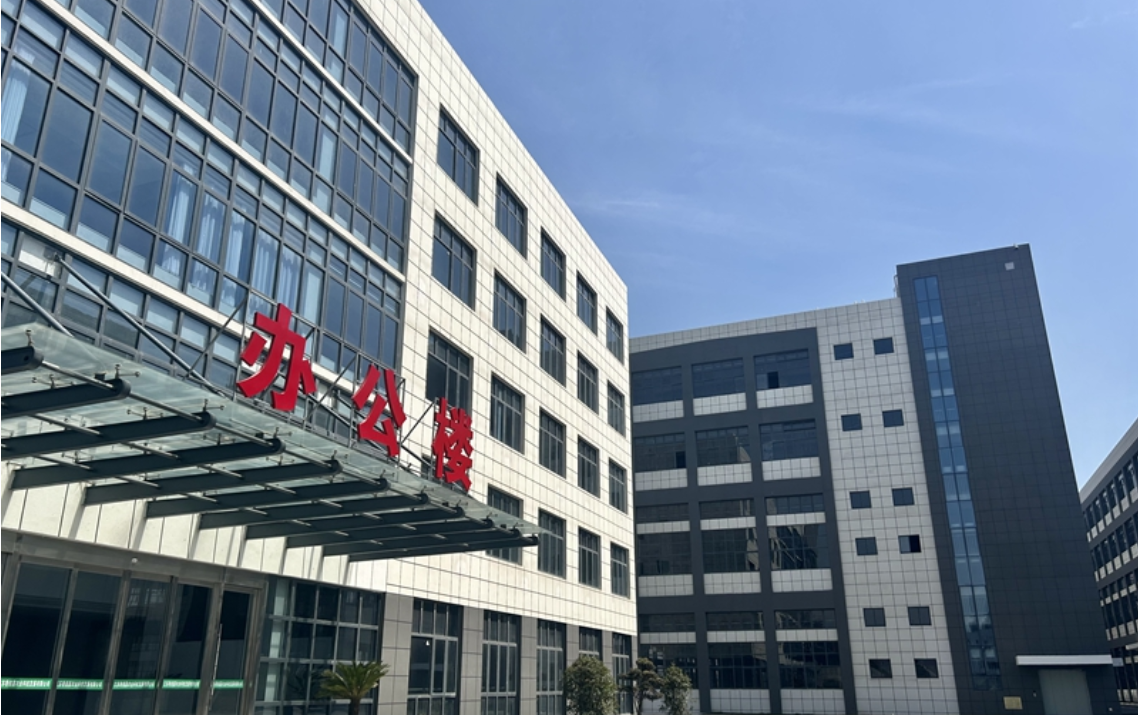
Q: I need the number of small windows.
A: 12